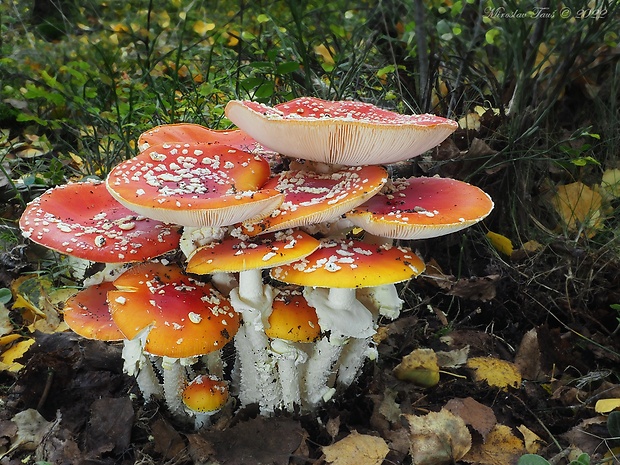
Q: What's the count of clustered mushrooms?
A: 12